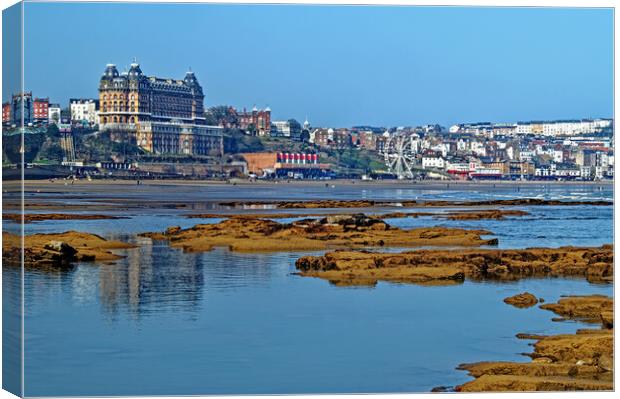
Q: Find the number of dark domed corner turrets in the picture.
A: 3